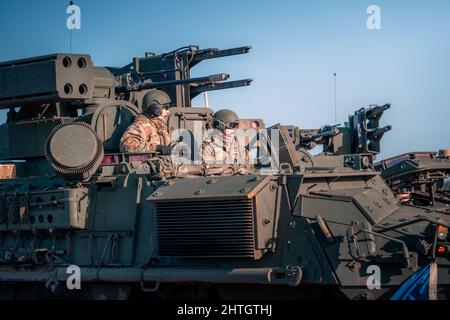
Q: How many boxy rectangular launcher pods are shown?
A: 1